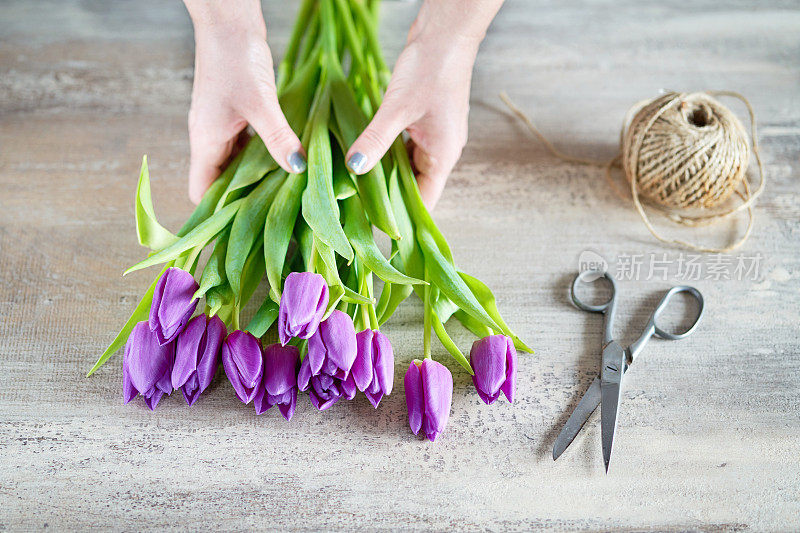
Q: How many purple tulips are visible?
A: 11